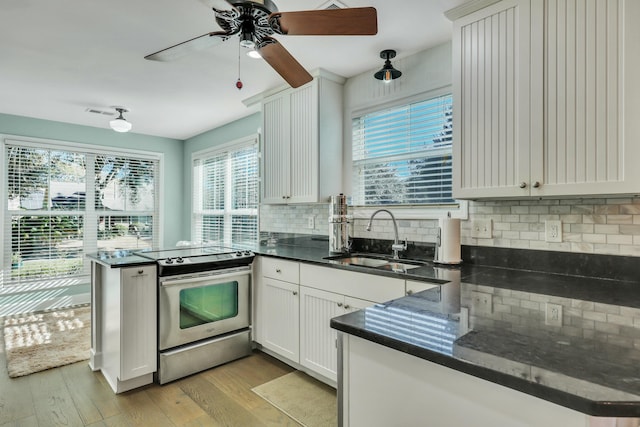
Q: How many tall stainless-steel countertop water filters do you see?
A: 1